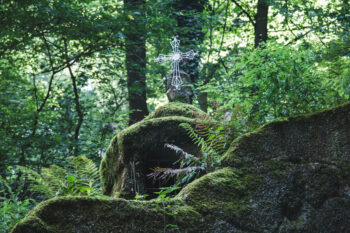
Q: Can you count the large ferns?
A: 2